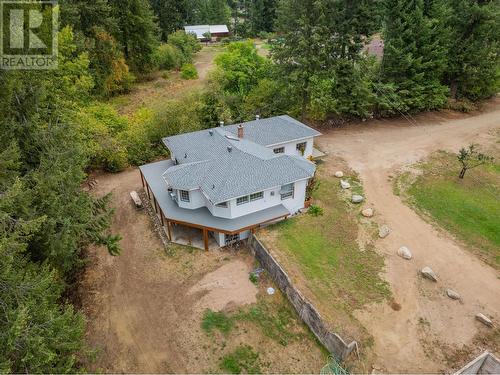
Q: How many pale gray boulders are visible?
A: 9